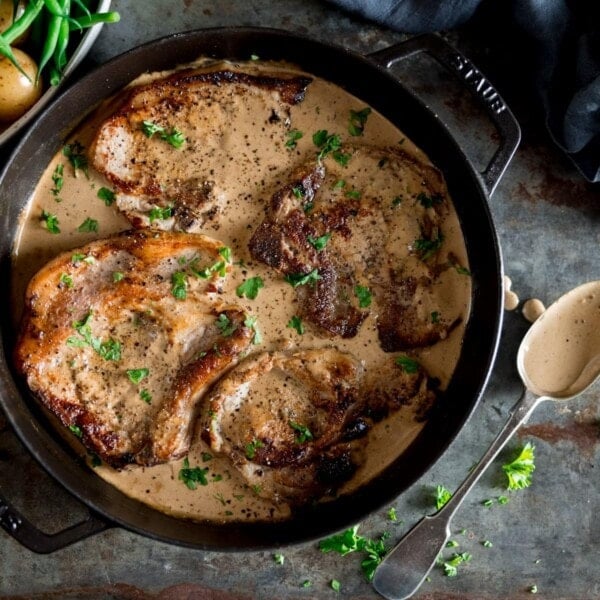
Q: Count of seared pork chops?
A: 4